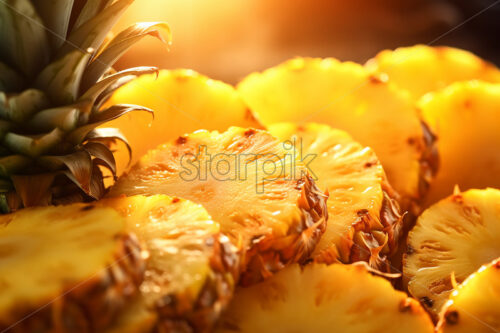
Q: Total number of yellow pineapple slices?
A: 11